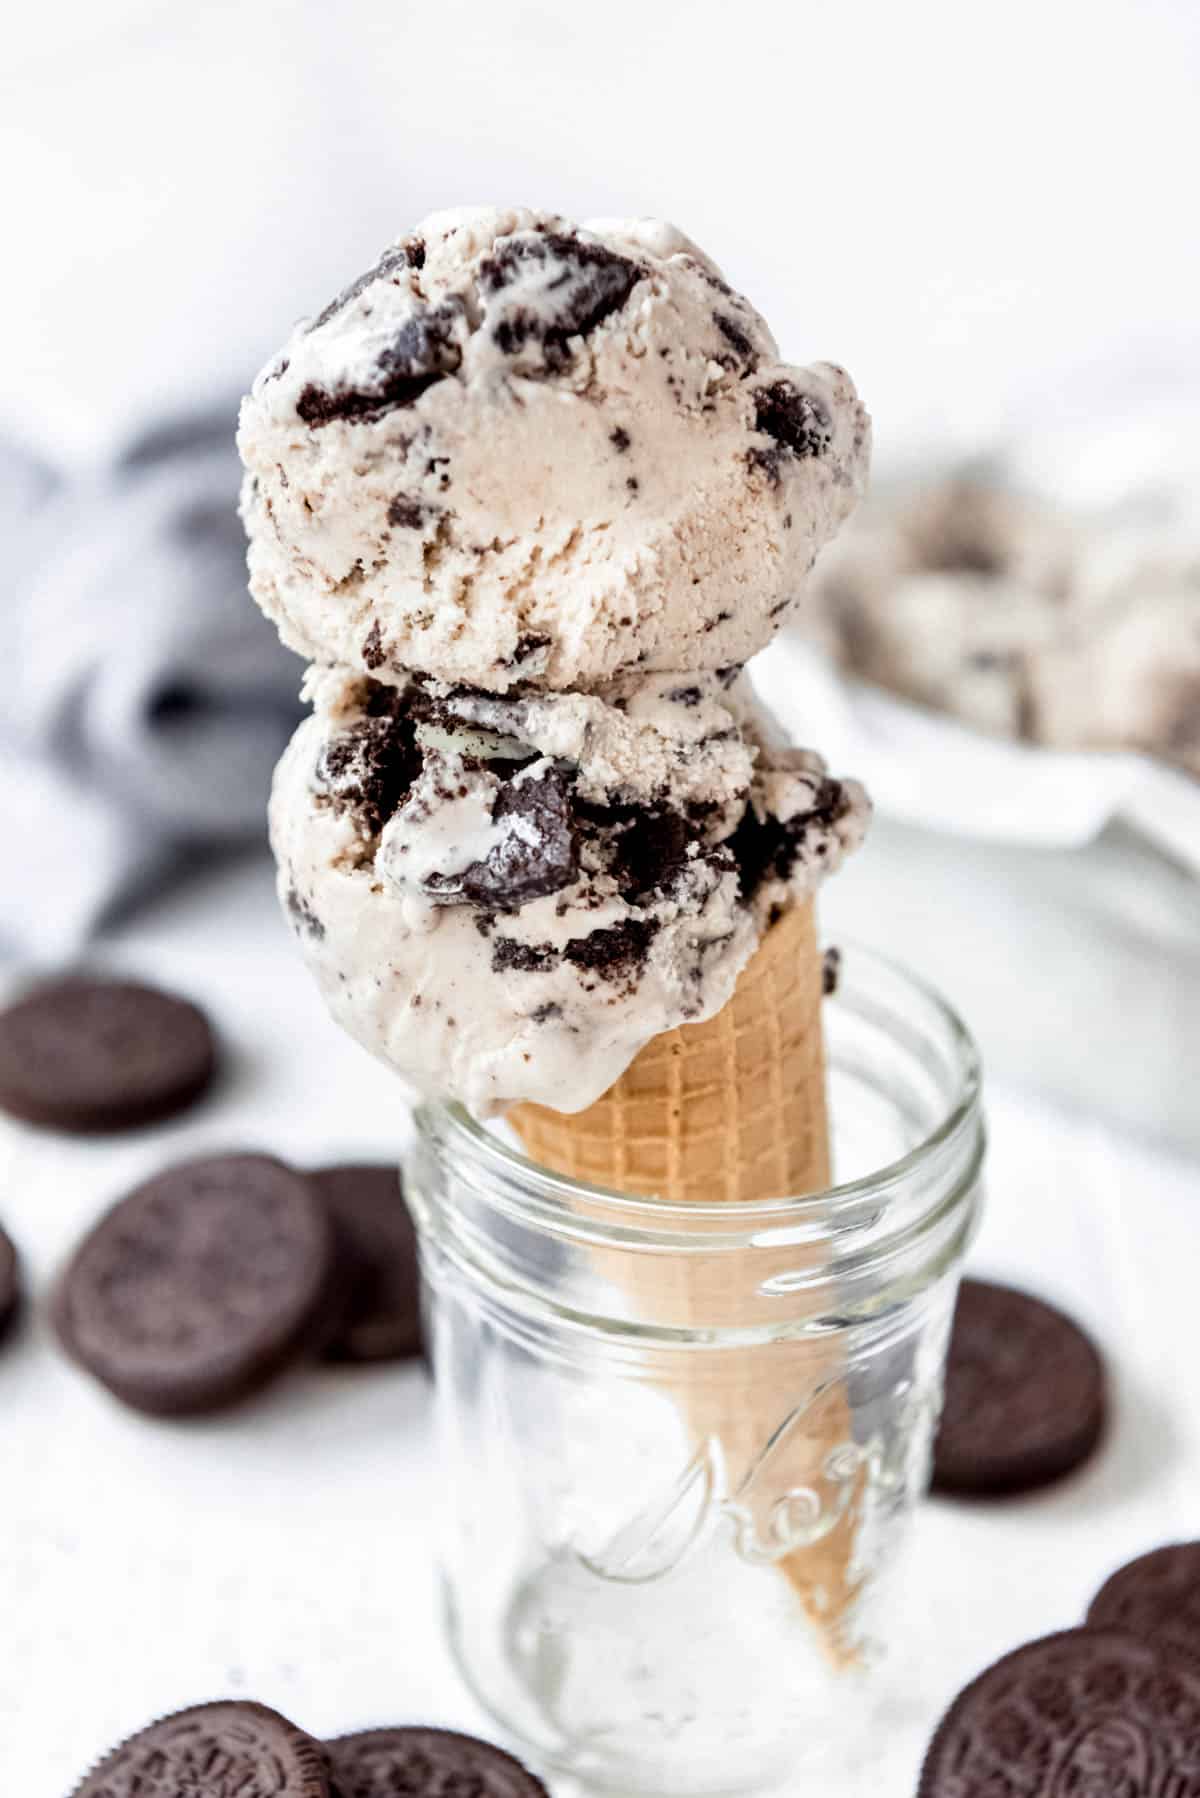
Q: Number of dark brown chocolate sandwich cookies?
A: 9